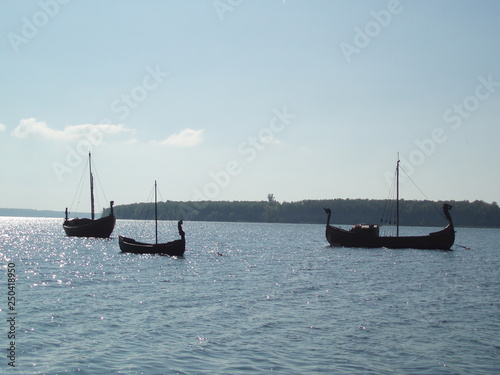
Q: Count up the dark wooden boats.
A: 3